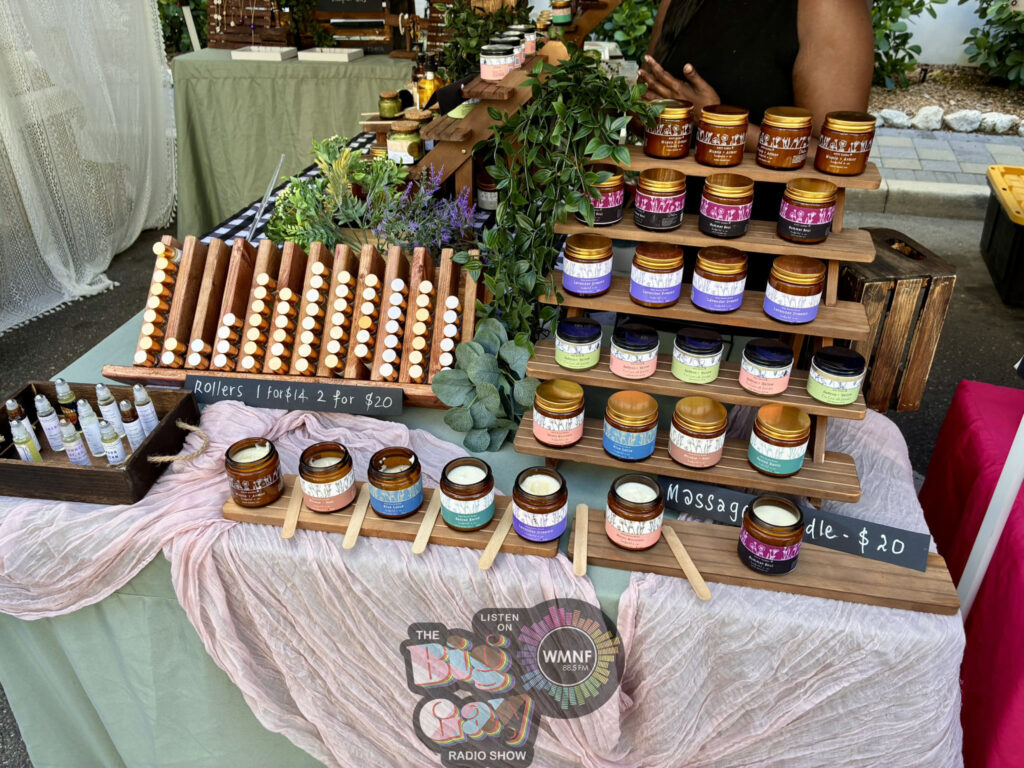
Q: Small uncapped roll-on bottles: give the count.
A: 10